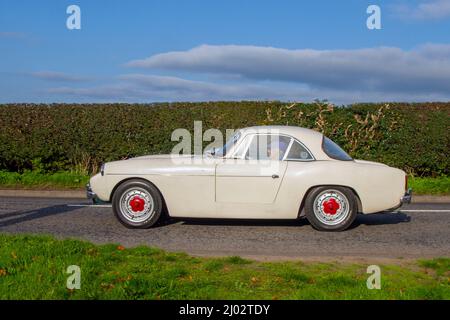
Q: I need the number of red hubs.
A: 2